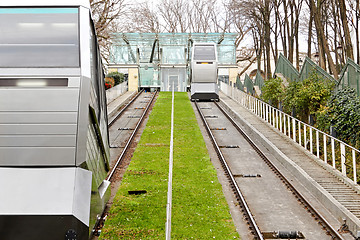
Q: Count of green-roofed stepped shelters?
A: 6